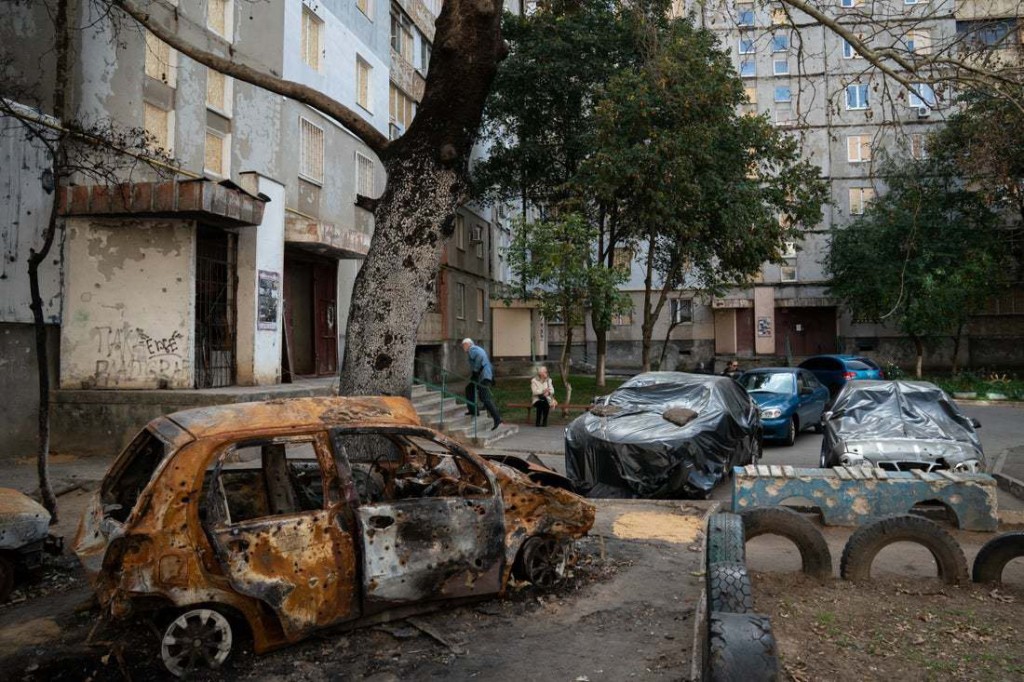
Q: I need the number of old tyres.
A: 6